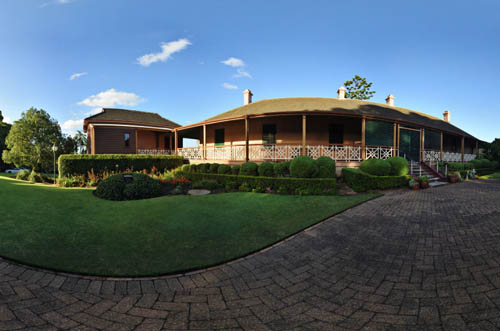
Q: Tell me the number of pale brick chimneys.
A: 4